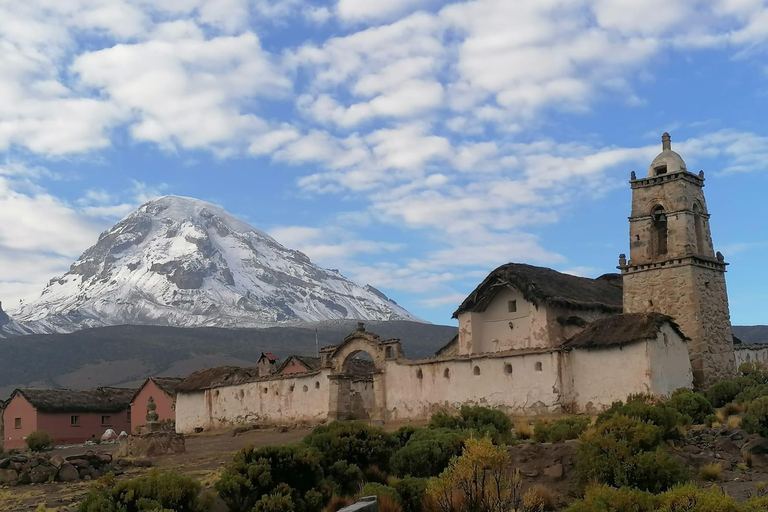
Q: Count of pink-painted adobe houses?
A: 3